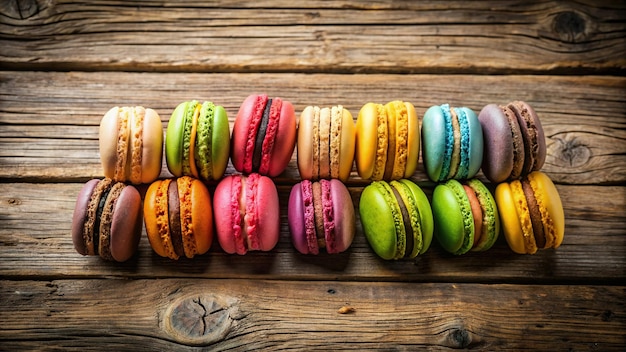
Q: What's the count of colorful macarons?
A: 14